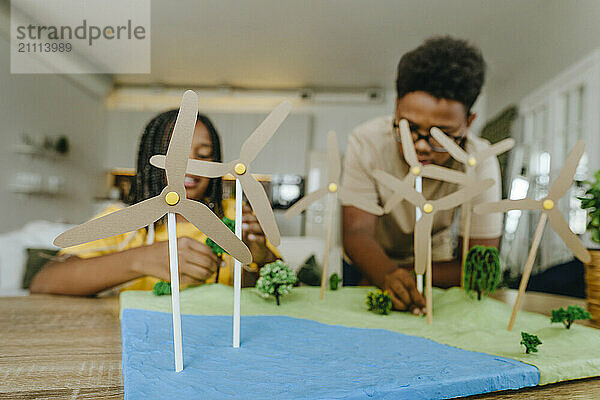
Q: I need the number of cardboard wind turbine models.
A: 7